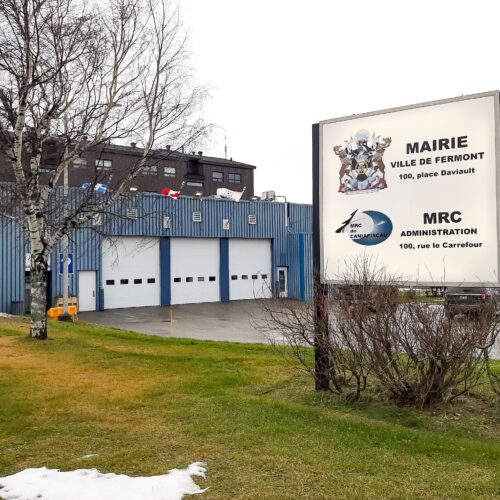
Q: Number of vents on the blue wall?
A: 3